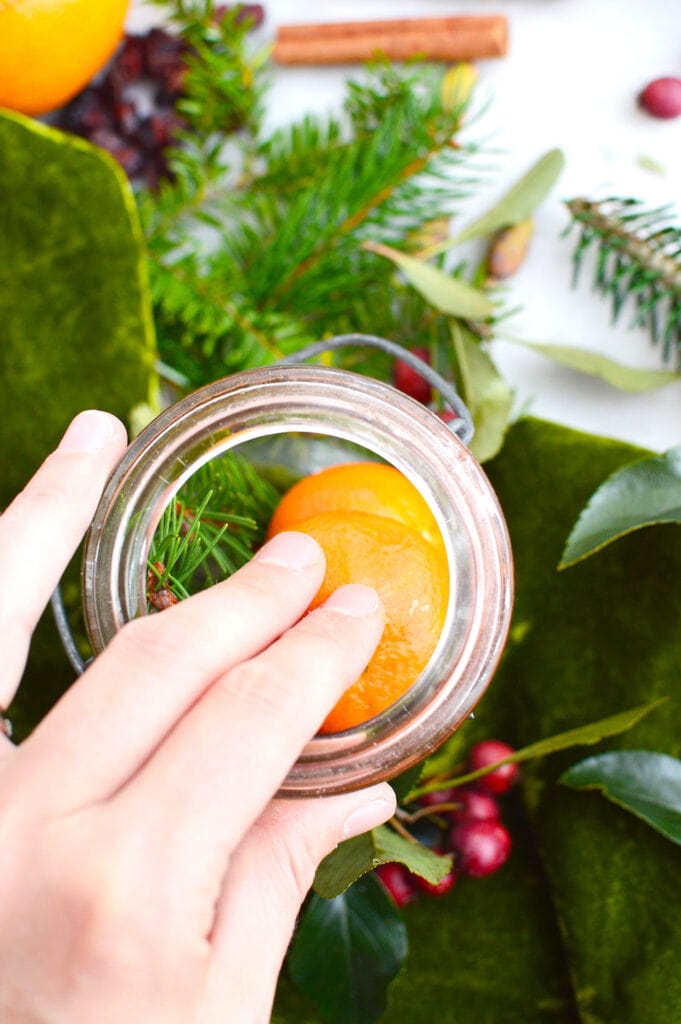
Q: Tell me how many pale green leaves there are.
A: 4